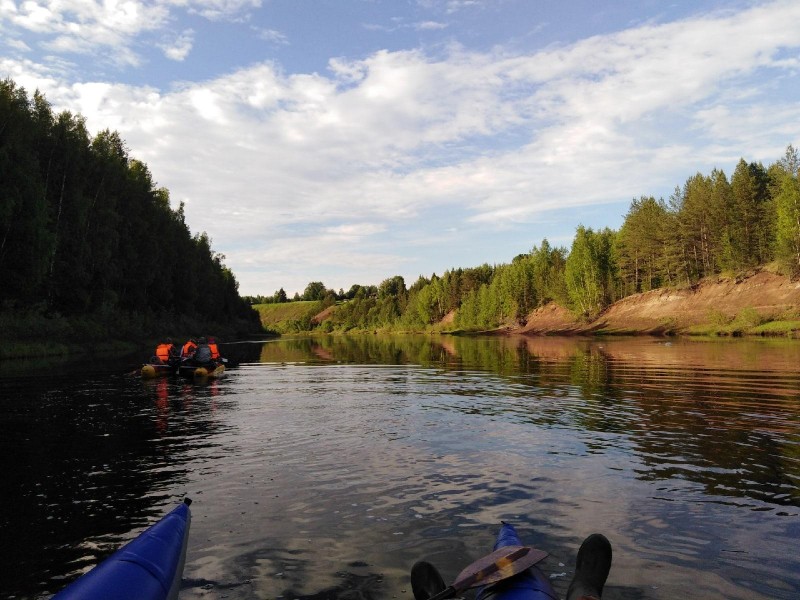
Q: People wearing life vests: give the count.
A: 3